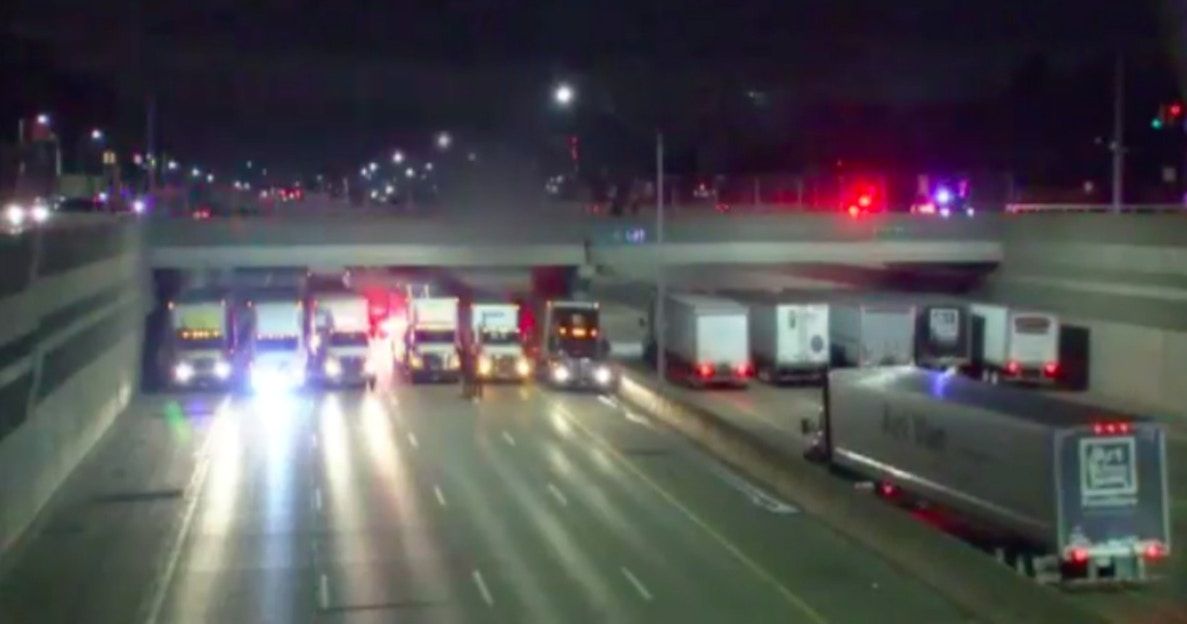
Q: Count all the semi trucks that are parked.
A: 12